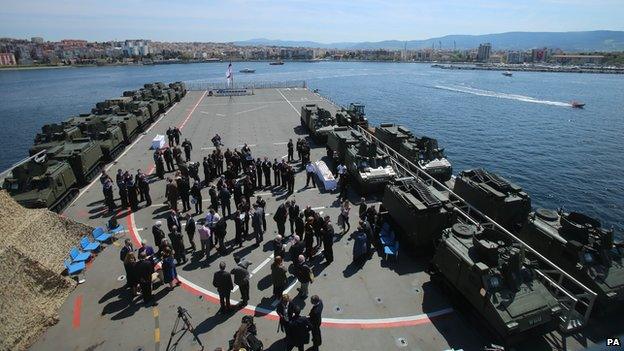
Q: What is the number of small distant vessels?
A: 4